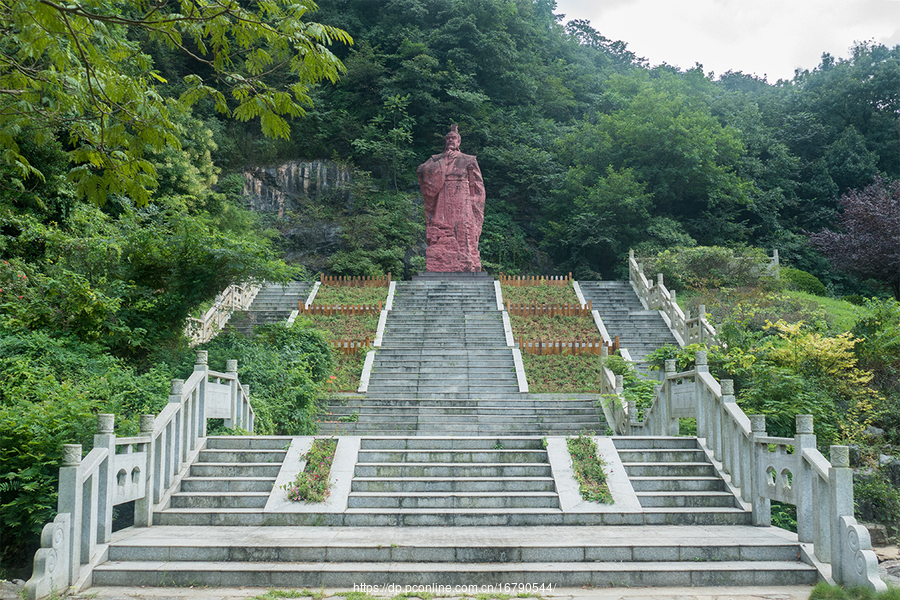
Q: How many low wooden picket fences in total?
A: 6